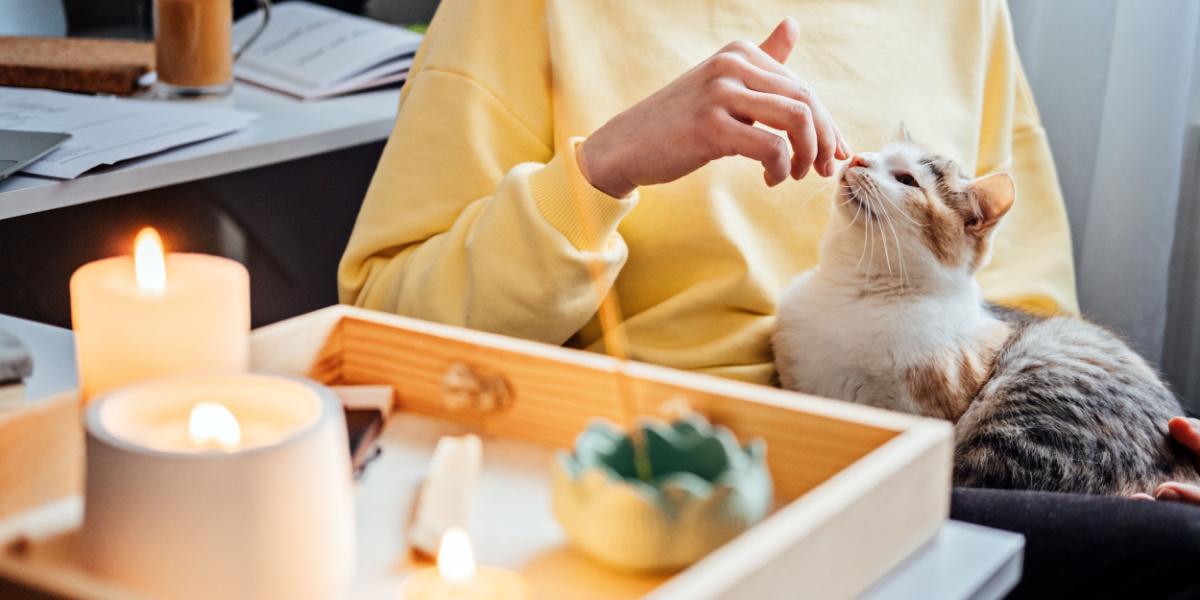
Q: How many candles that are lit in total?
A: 3